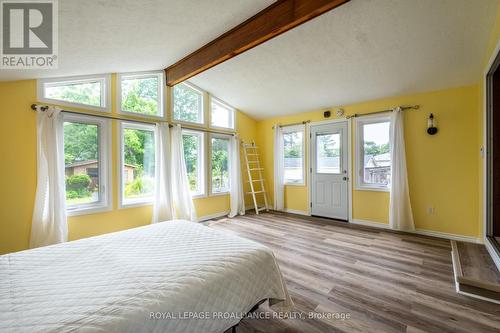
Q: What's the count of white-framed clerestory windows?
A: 4